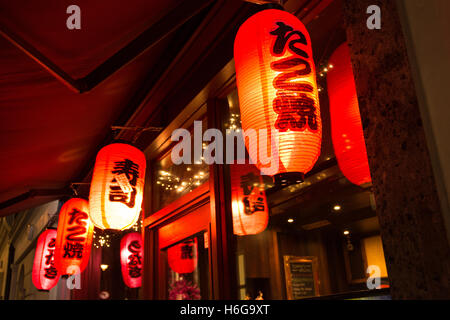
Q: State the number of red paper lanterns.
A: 8